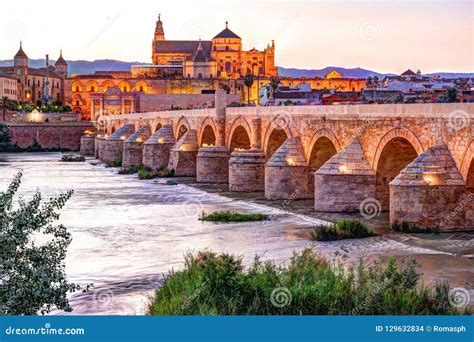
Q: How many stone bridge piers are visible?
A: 11